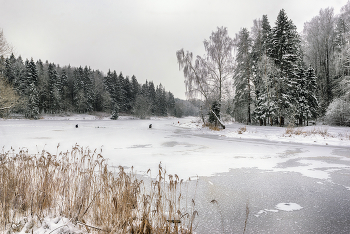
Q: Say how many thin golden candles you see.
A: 0